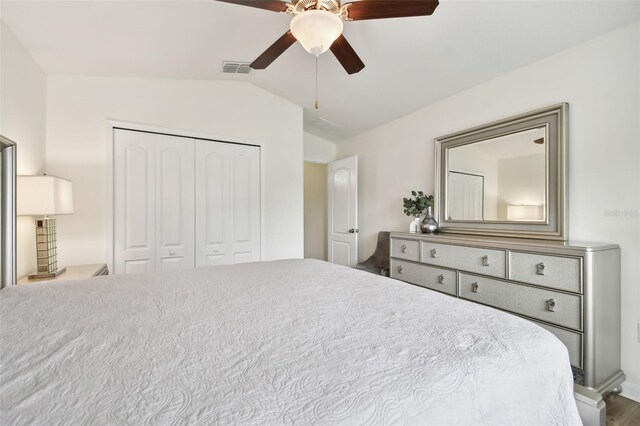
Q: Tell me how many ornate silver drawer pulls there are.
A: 8